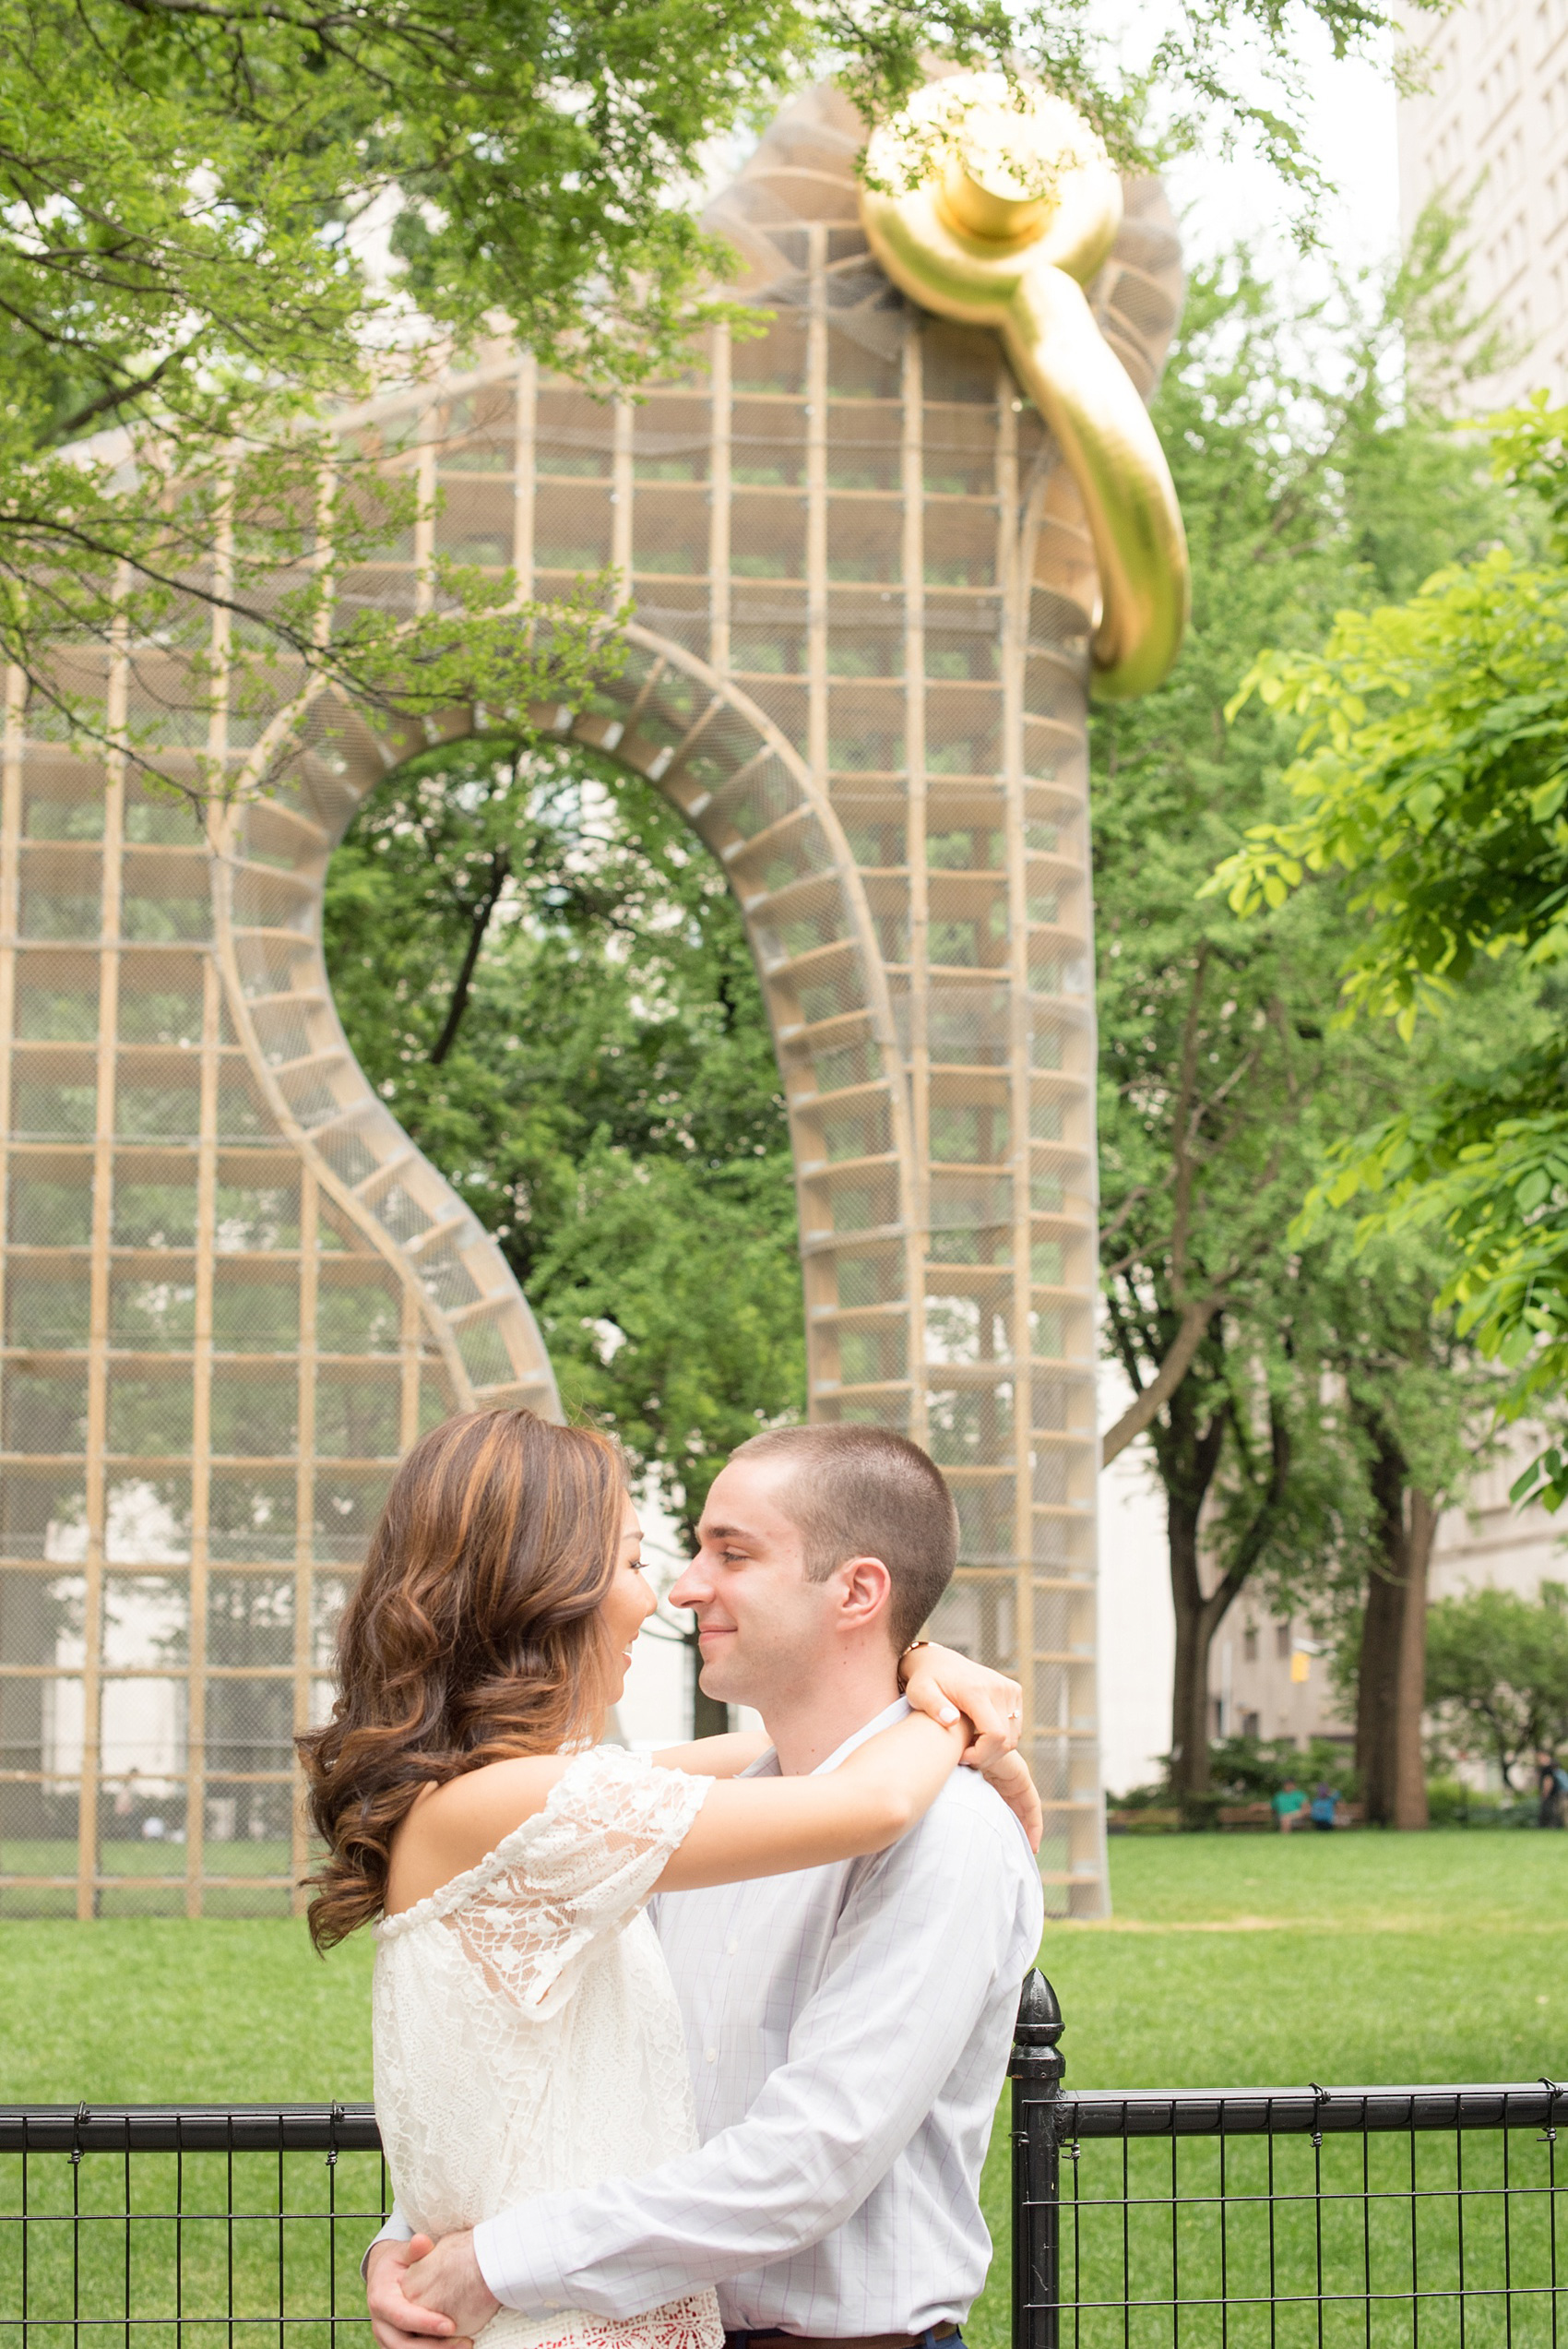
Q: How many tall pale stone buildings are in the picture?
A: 1